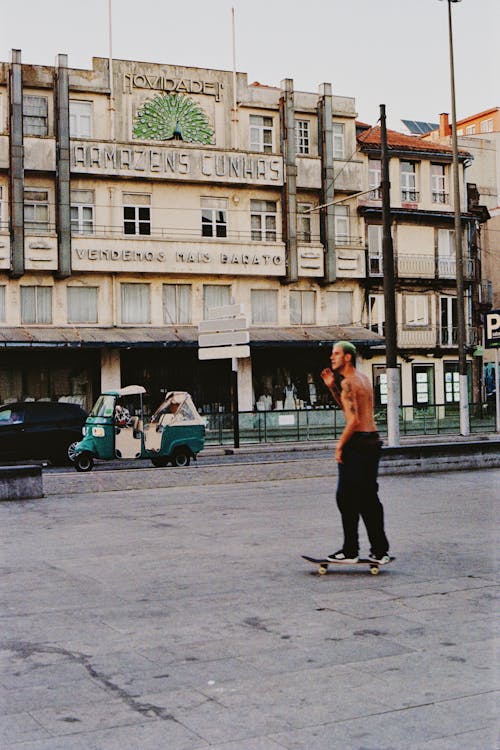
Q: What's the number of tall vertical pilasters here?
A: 4